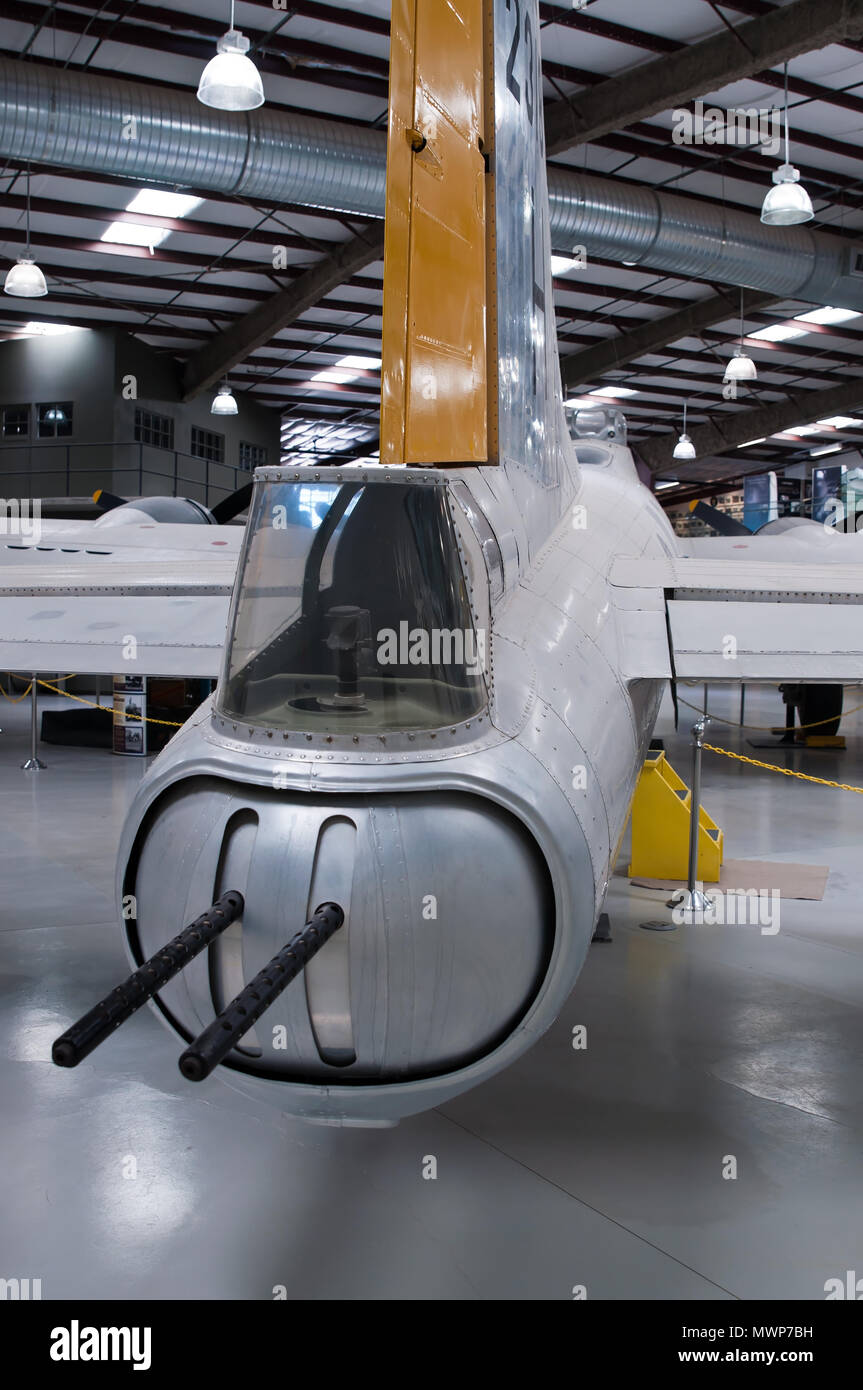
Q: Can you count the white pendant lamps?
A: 6